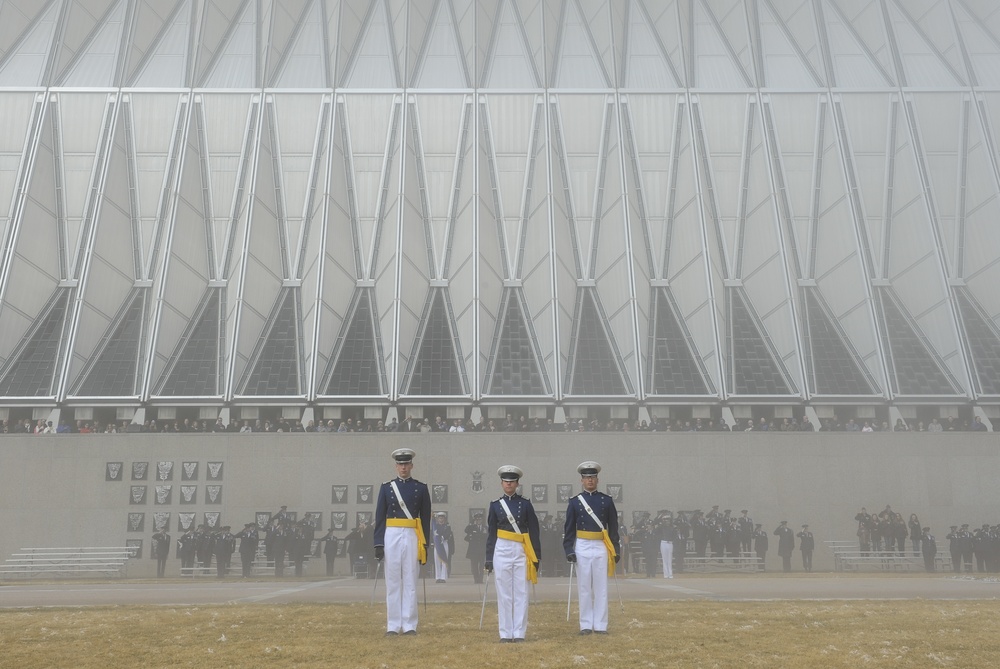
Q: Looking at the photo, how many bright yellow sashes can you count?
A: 3